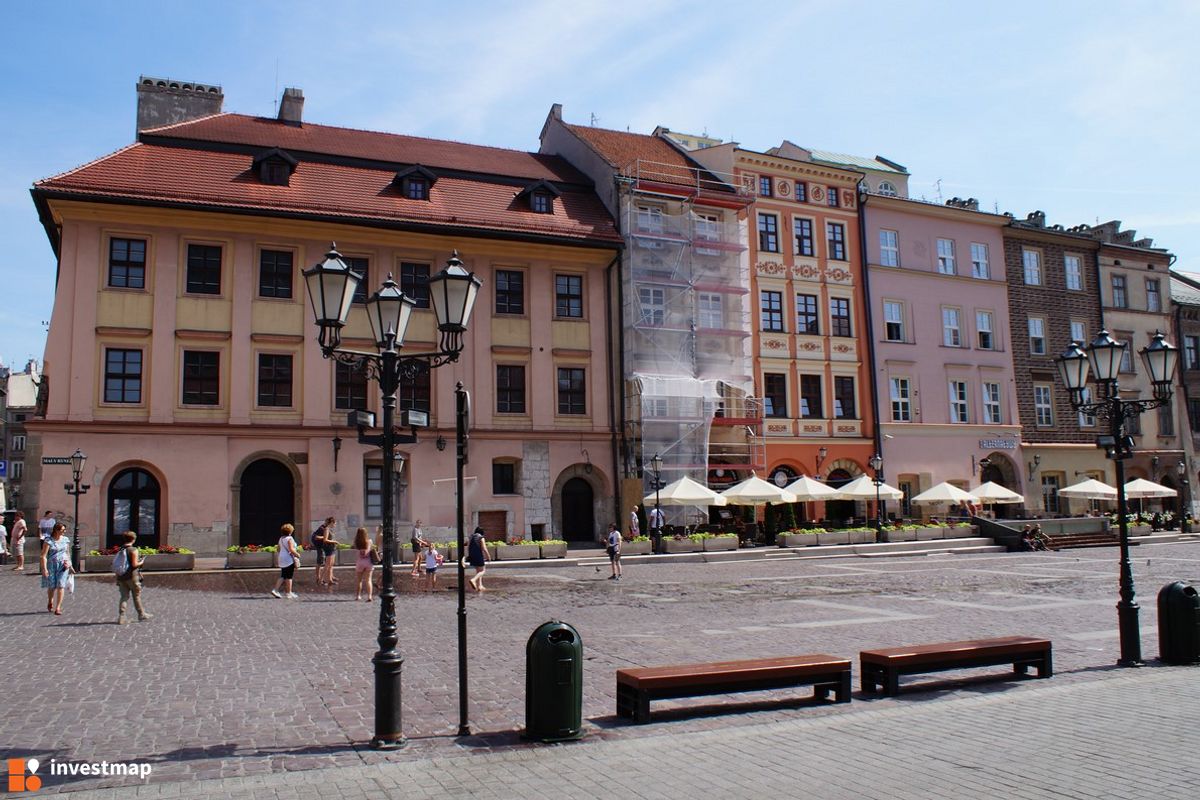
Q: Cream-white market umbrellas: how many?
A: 8